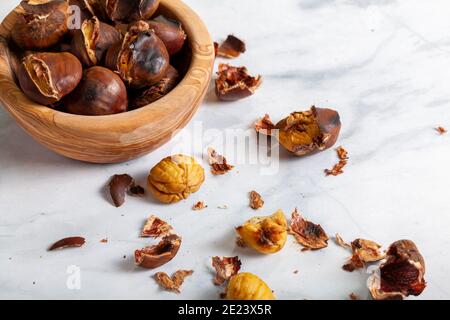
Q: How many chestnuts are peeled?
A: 3